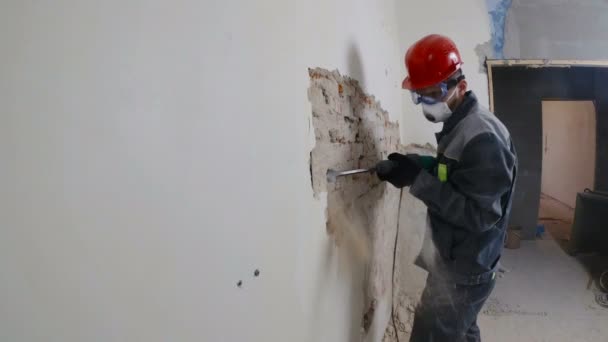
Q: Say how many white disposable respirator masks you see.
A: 1